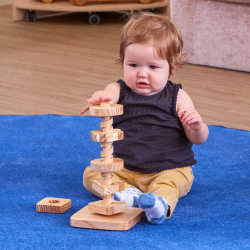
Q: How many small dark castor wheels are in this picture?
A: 2